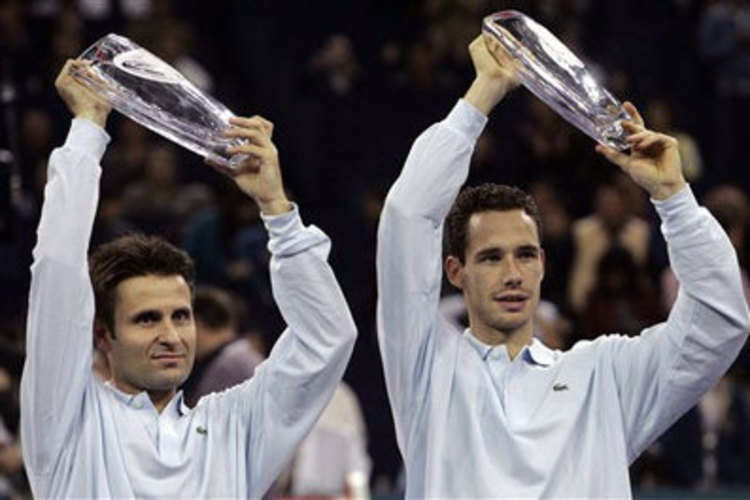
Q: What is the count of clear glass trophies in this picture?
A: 2